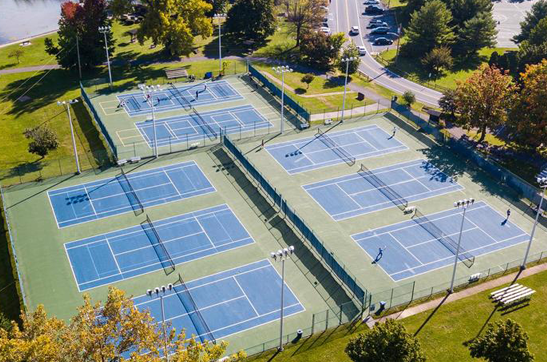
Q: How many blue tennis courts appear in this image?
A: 8